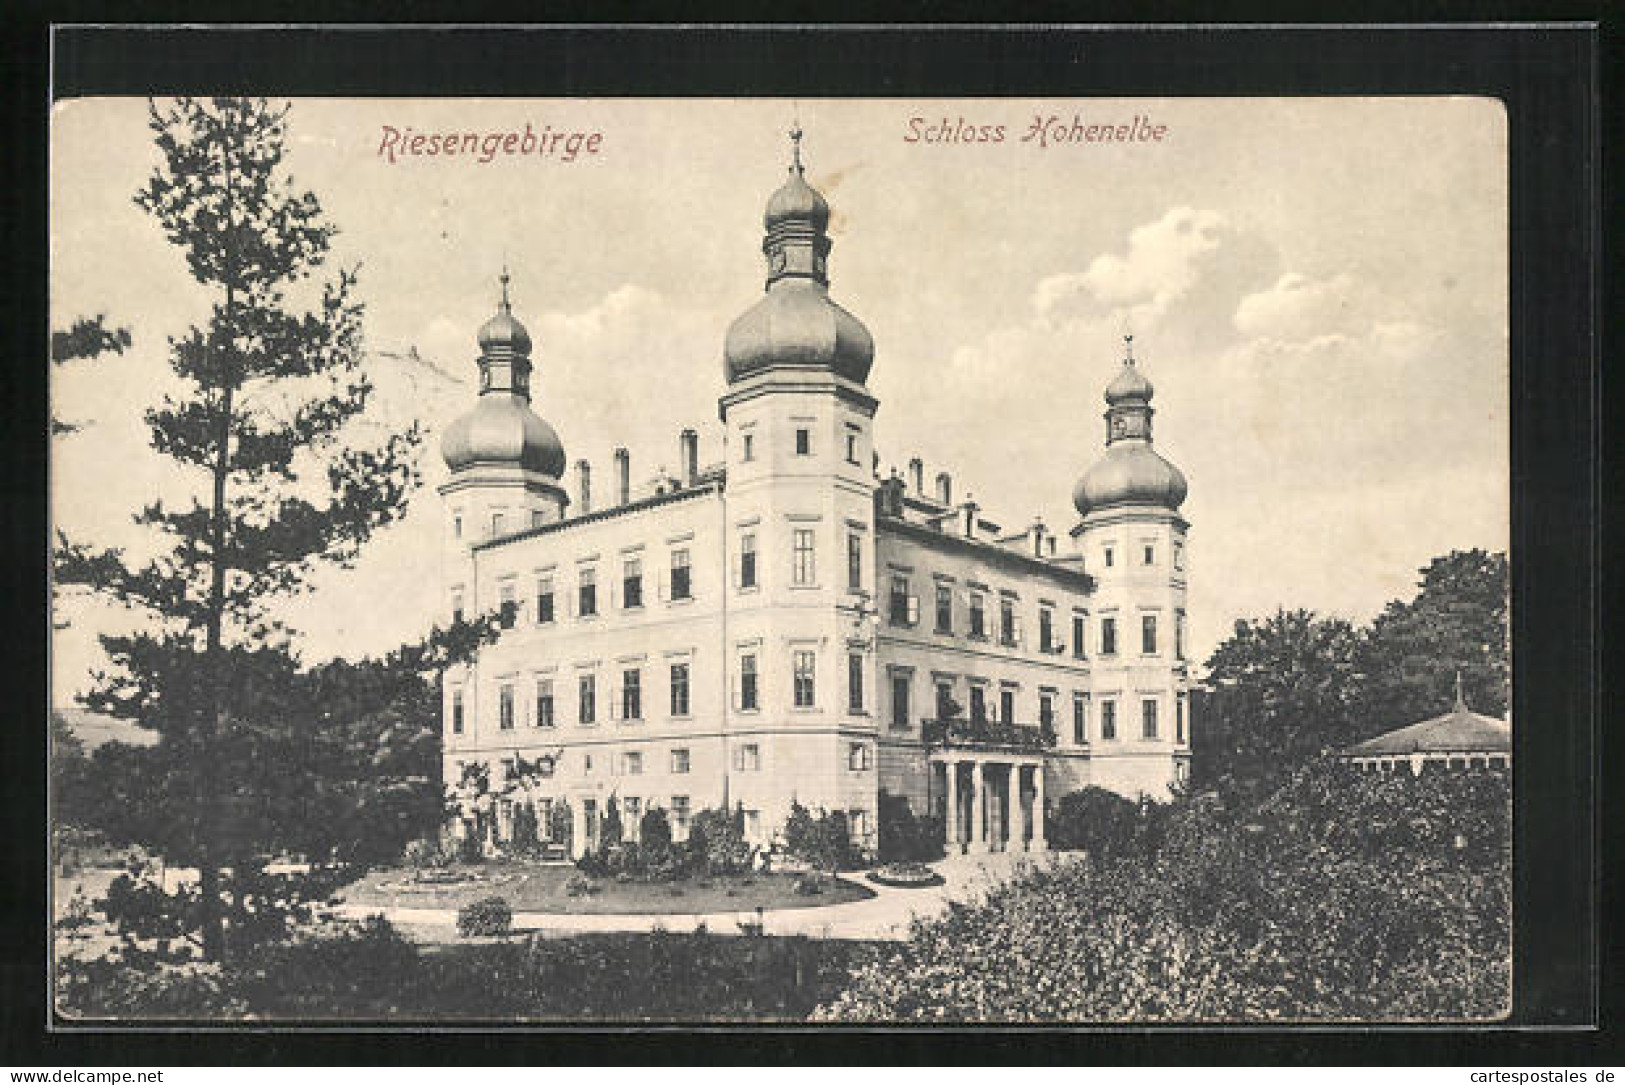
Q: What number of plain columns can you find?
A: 4